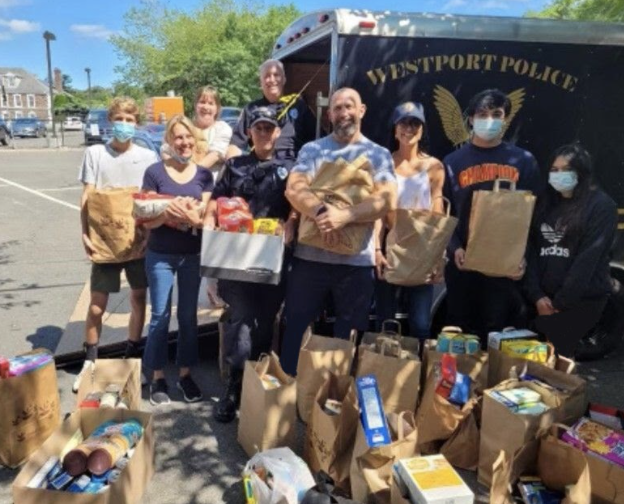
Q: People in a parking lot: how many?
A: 9